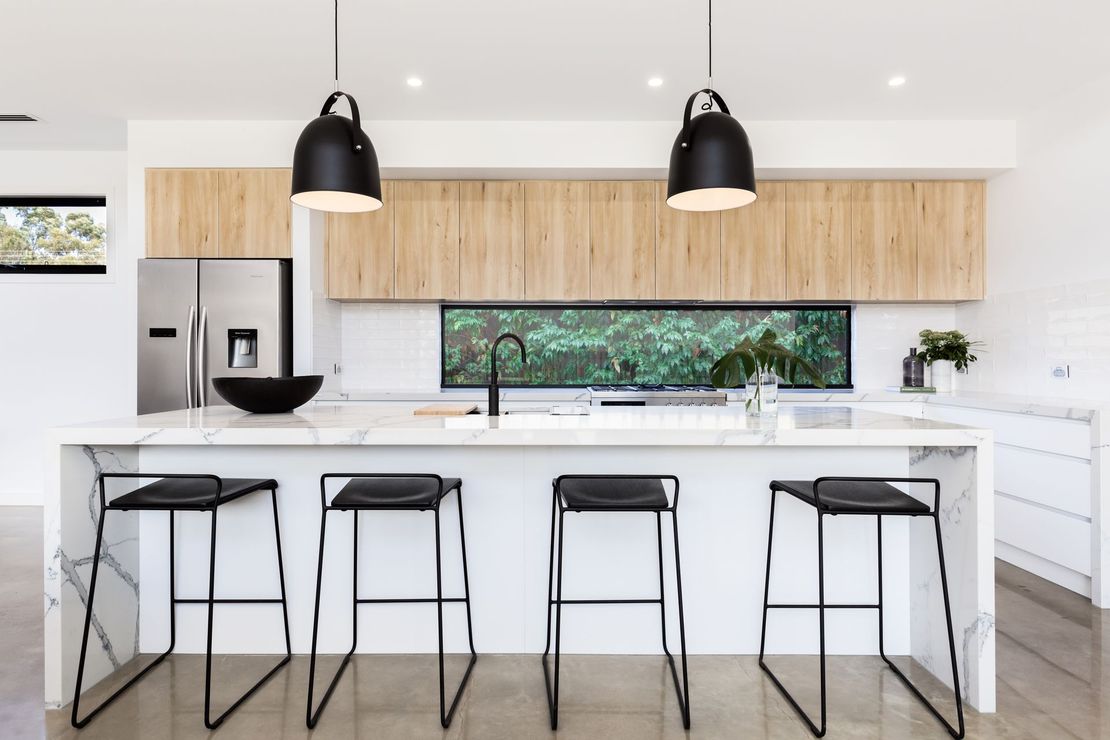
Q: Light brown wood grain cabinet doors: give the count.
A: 12